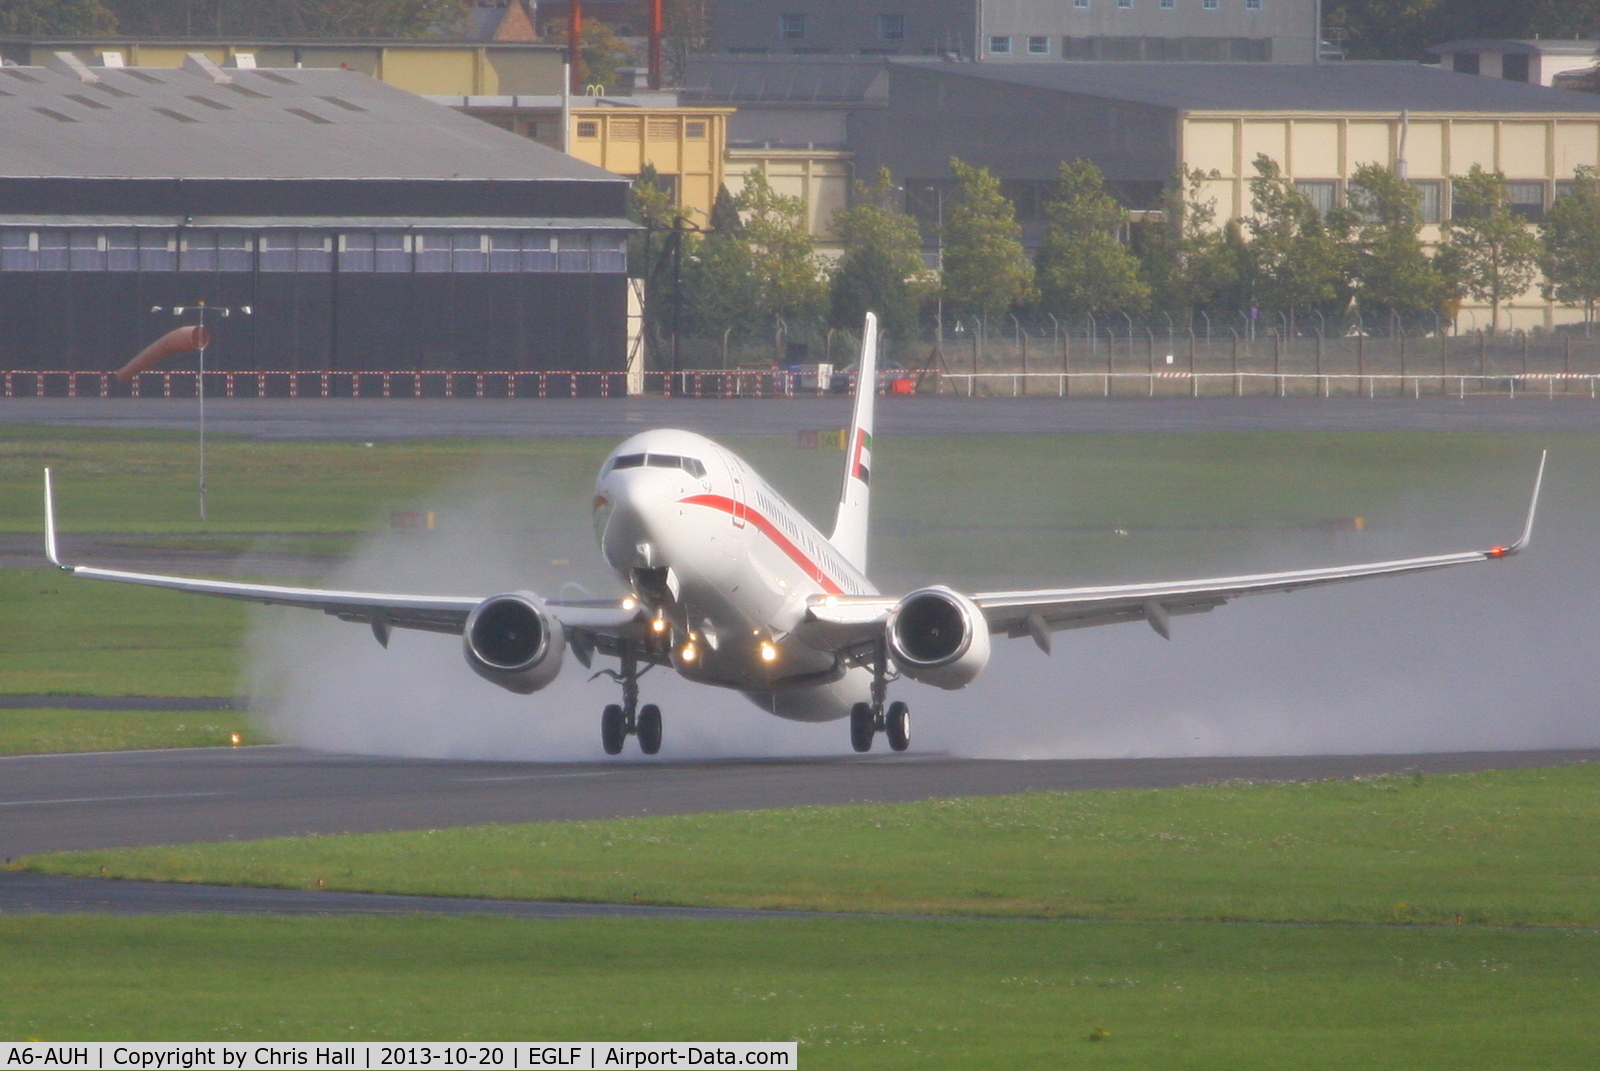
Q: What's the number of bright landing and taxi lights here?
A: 5